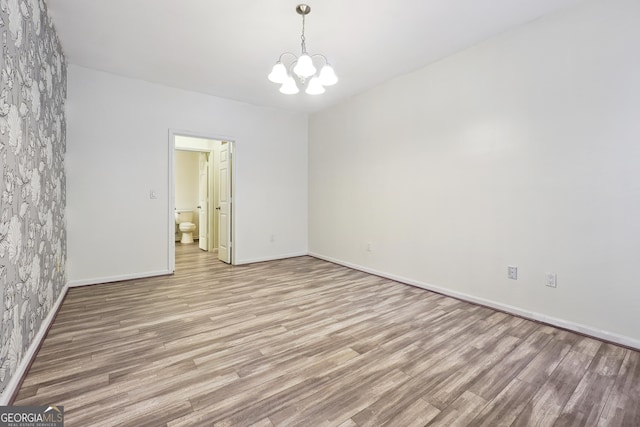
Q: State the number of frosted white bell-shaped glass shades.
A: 5